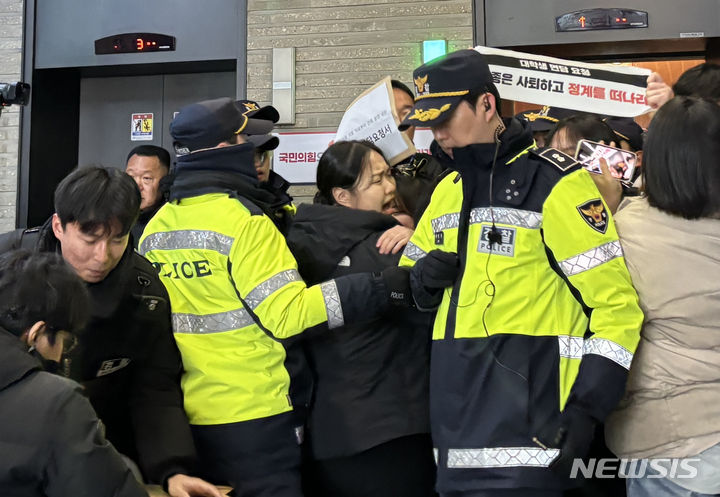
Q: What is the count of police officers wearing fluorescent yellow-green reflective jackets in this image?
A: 2